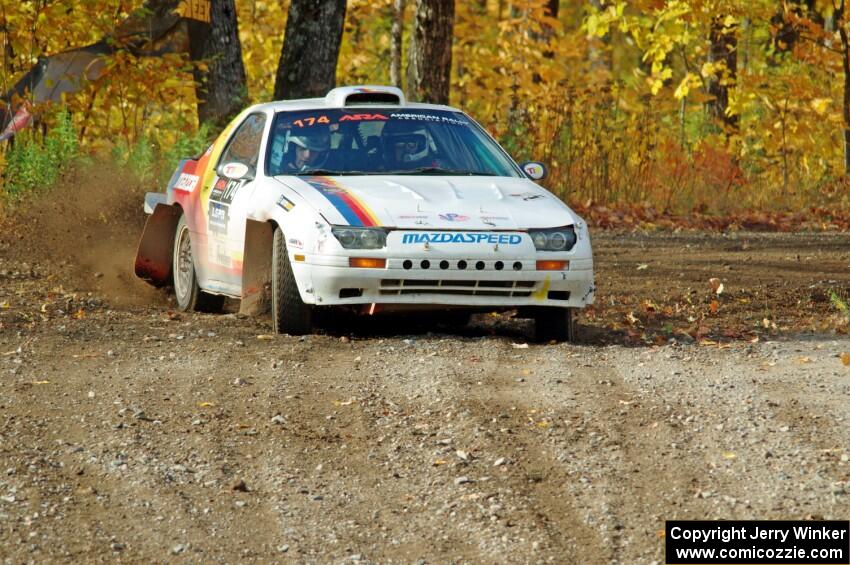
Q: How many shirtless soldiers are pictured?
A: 0